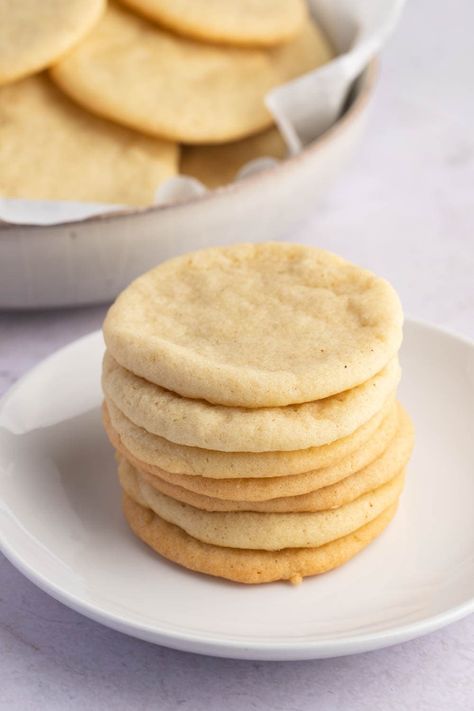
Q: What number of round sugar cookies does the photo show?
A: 12